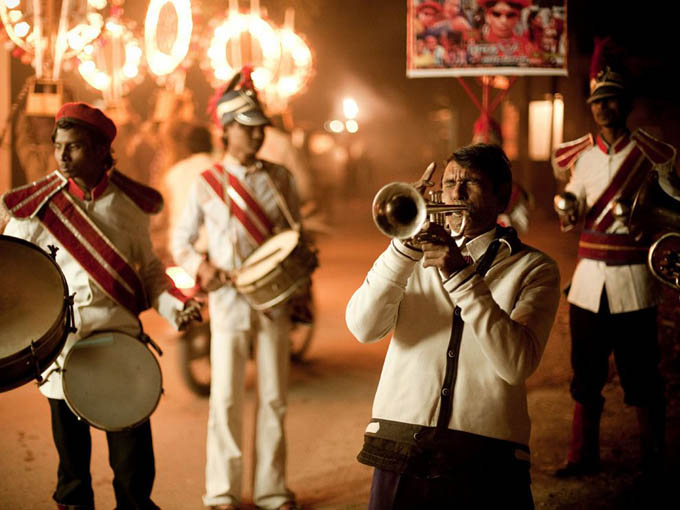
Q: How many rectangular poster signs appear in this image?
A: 1